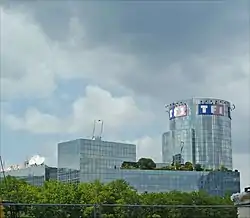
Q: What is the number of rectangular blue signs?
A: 2